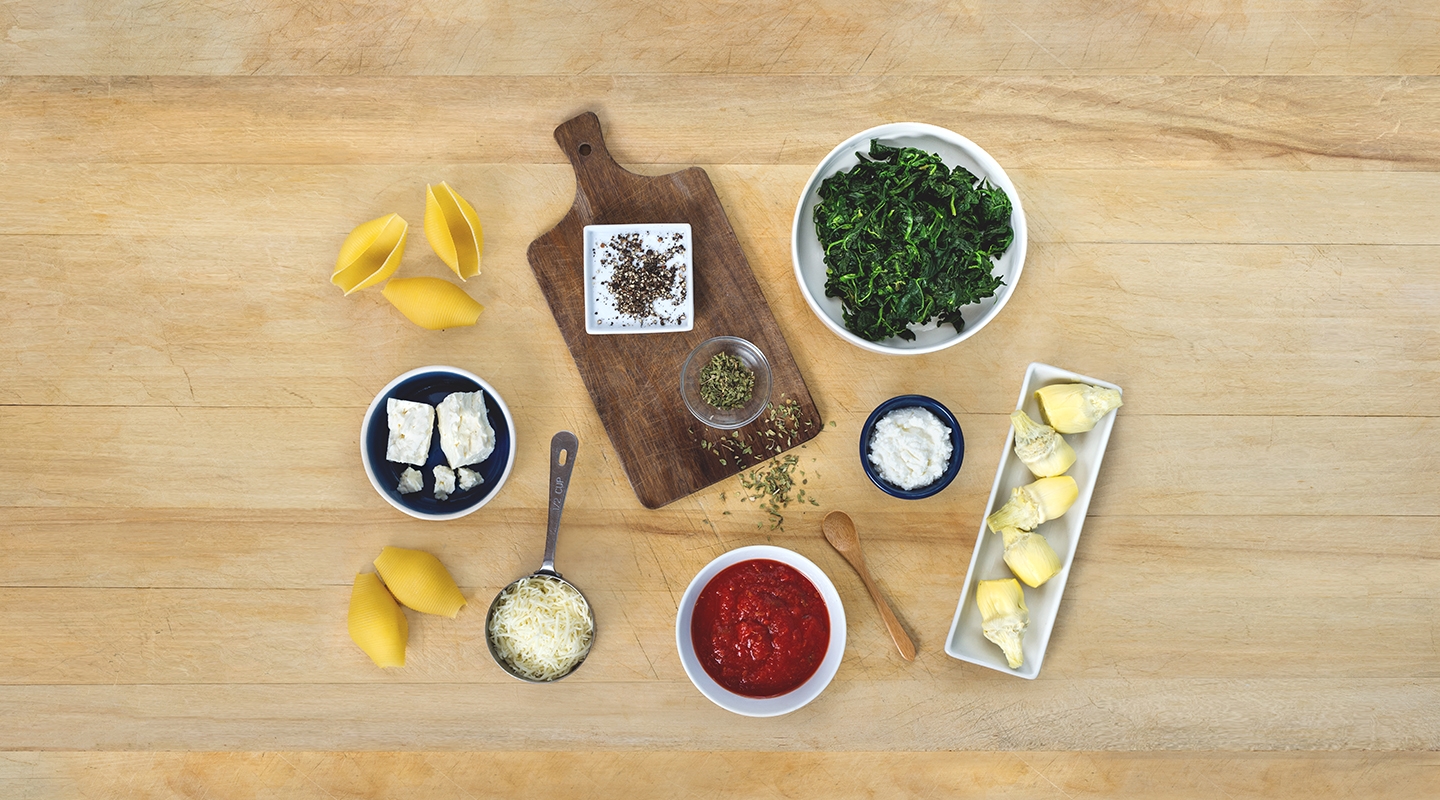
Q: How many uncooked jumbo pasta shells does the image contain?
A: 5